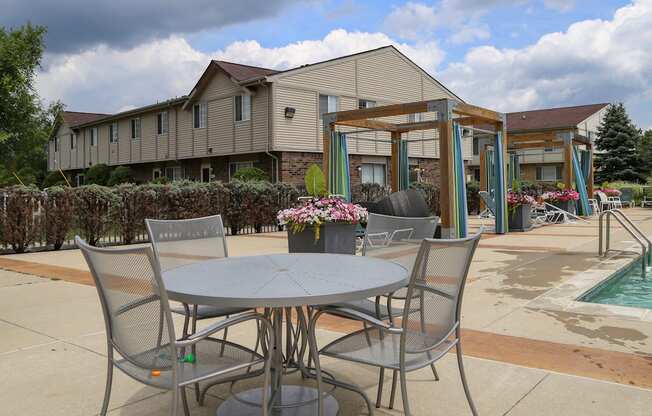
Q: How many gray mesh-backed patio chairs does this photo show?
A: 4